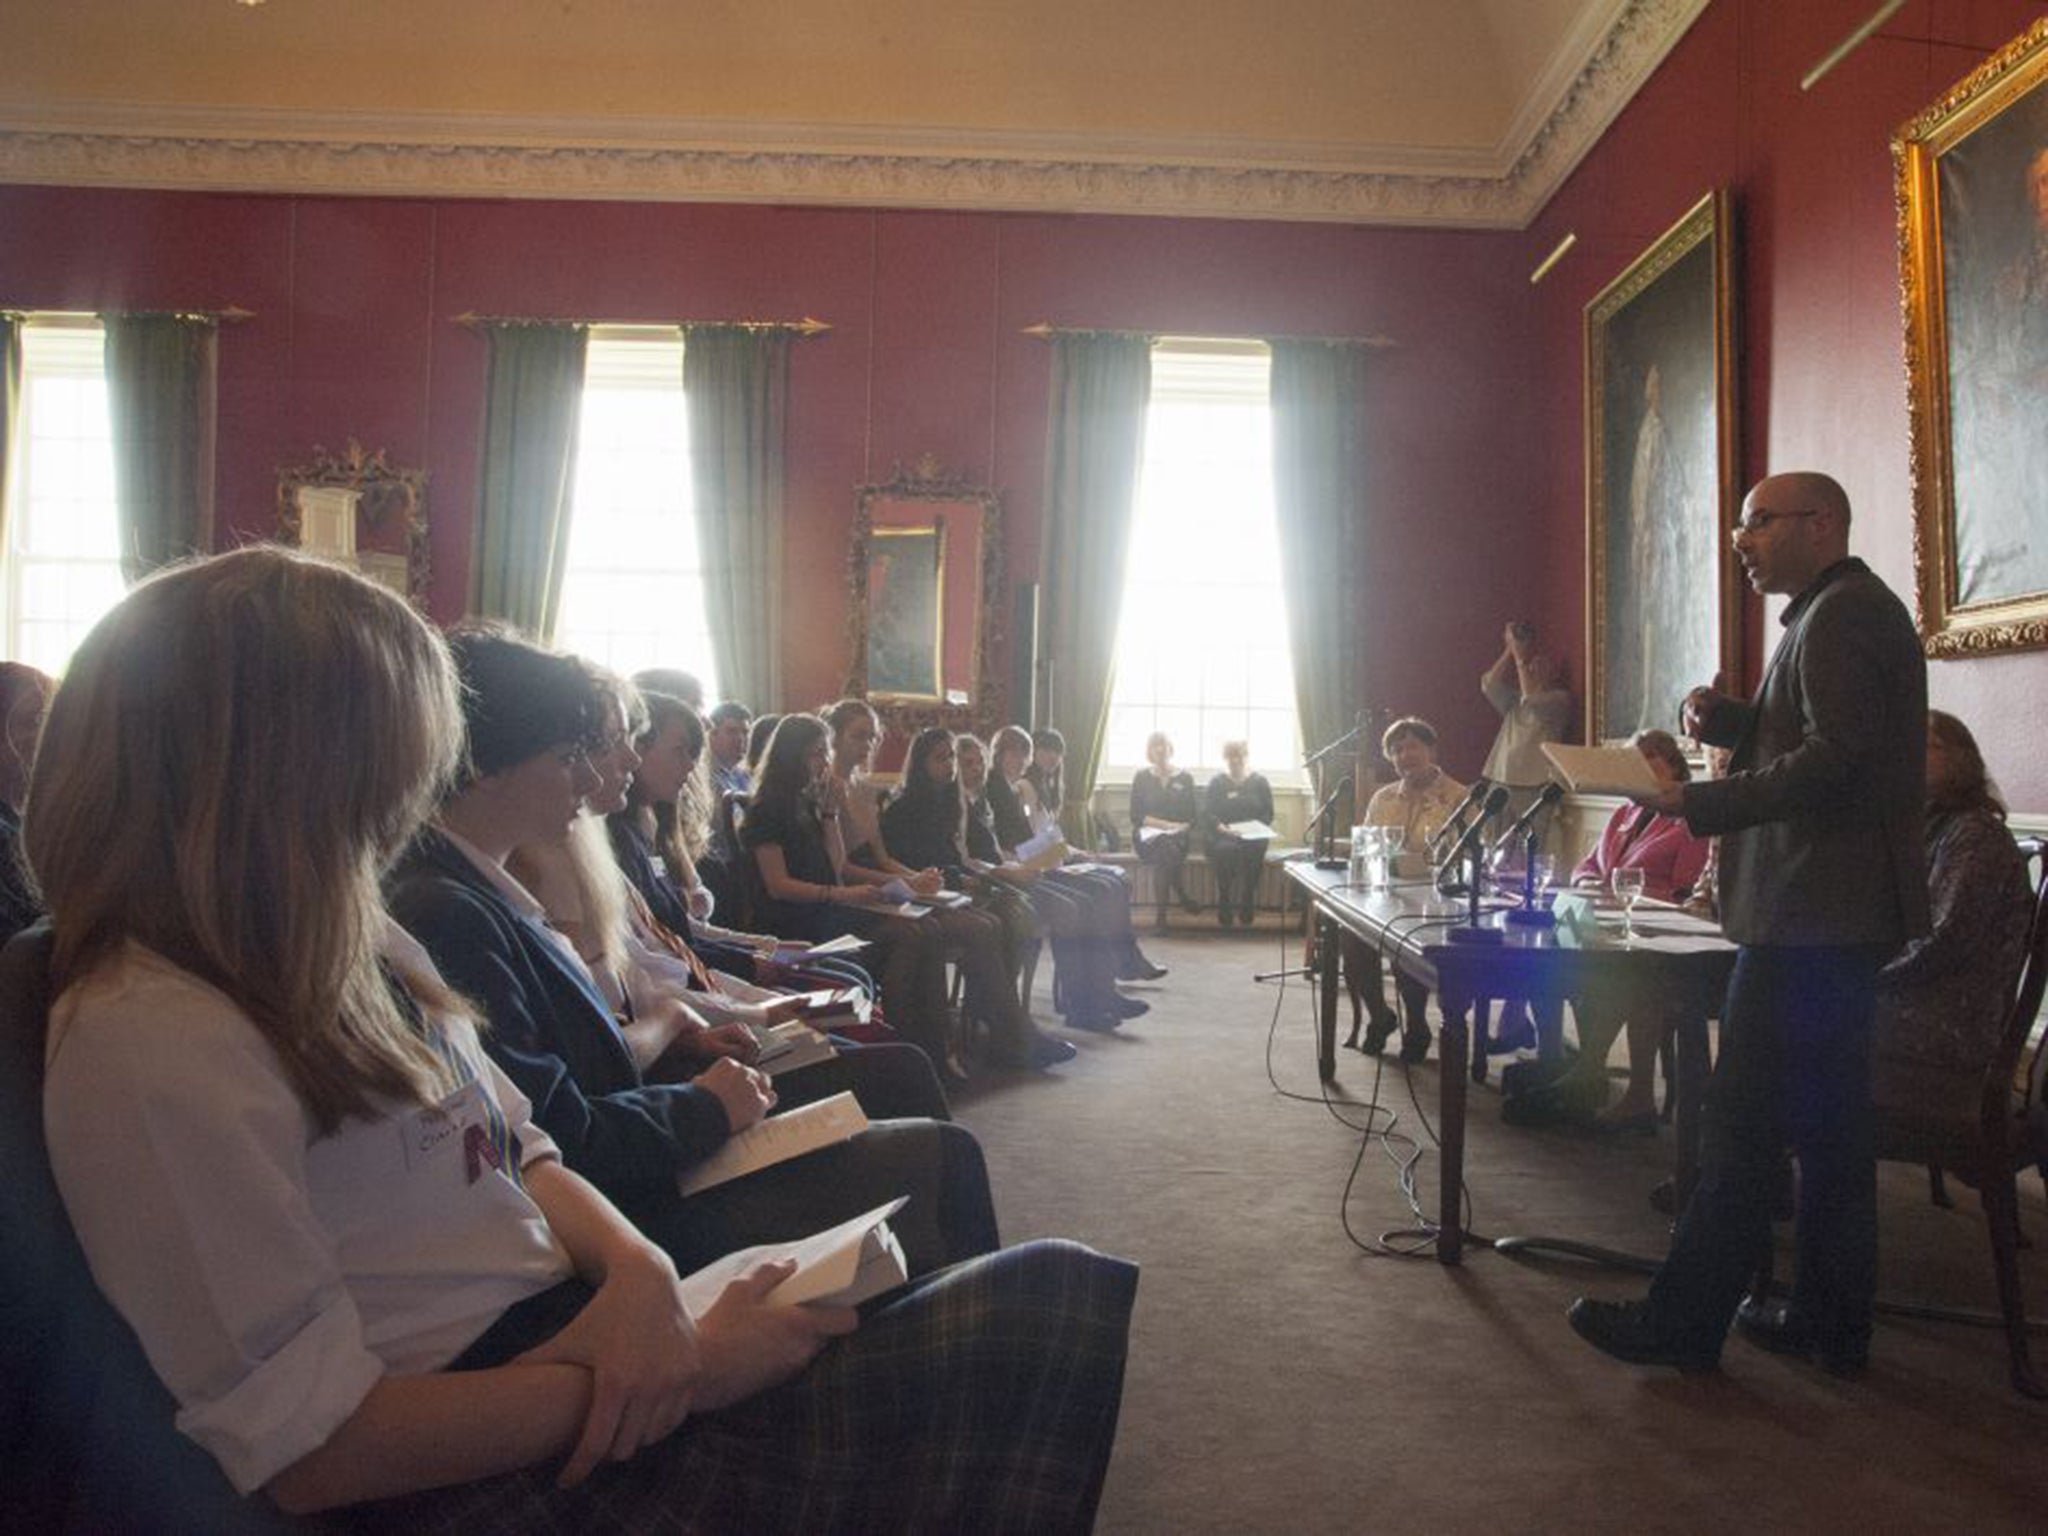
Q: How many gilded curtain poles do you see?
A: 3